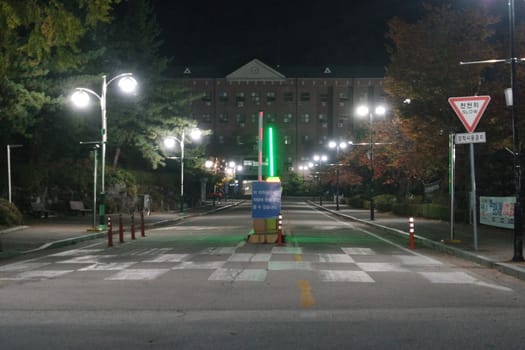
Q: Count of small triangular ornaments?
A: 2